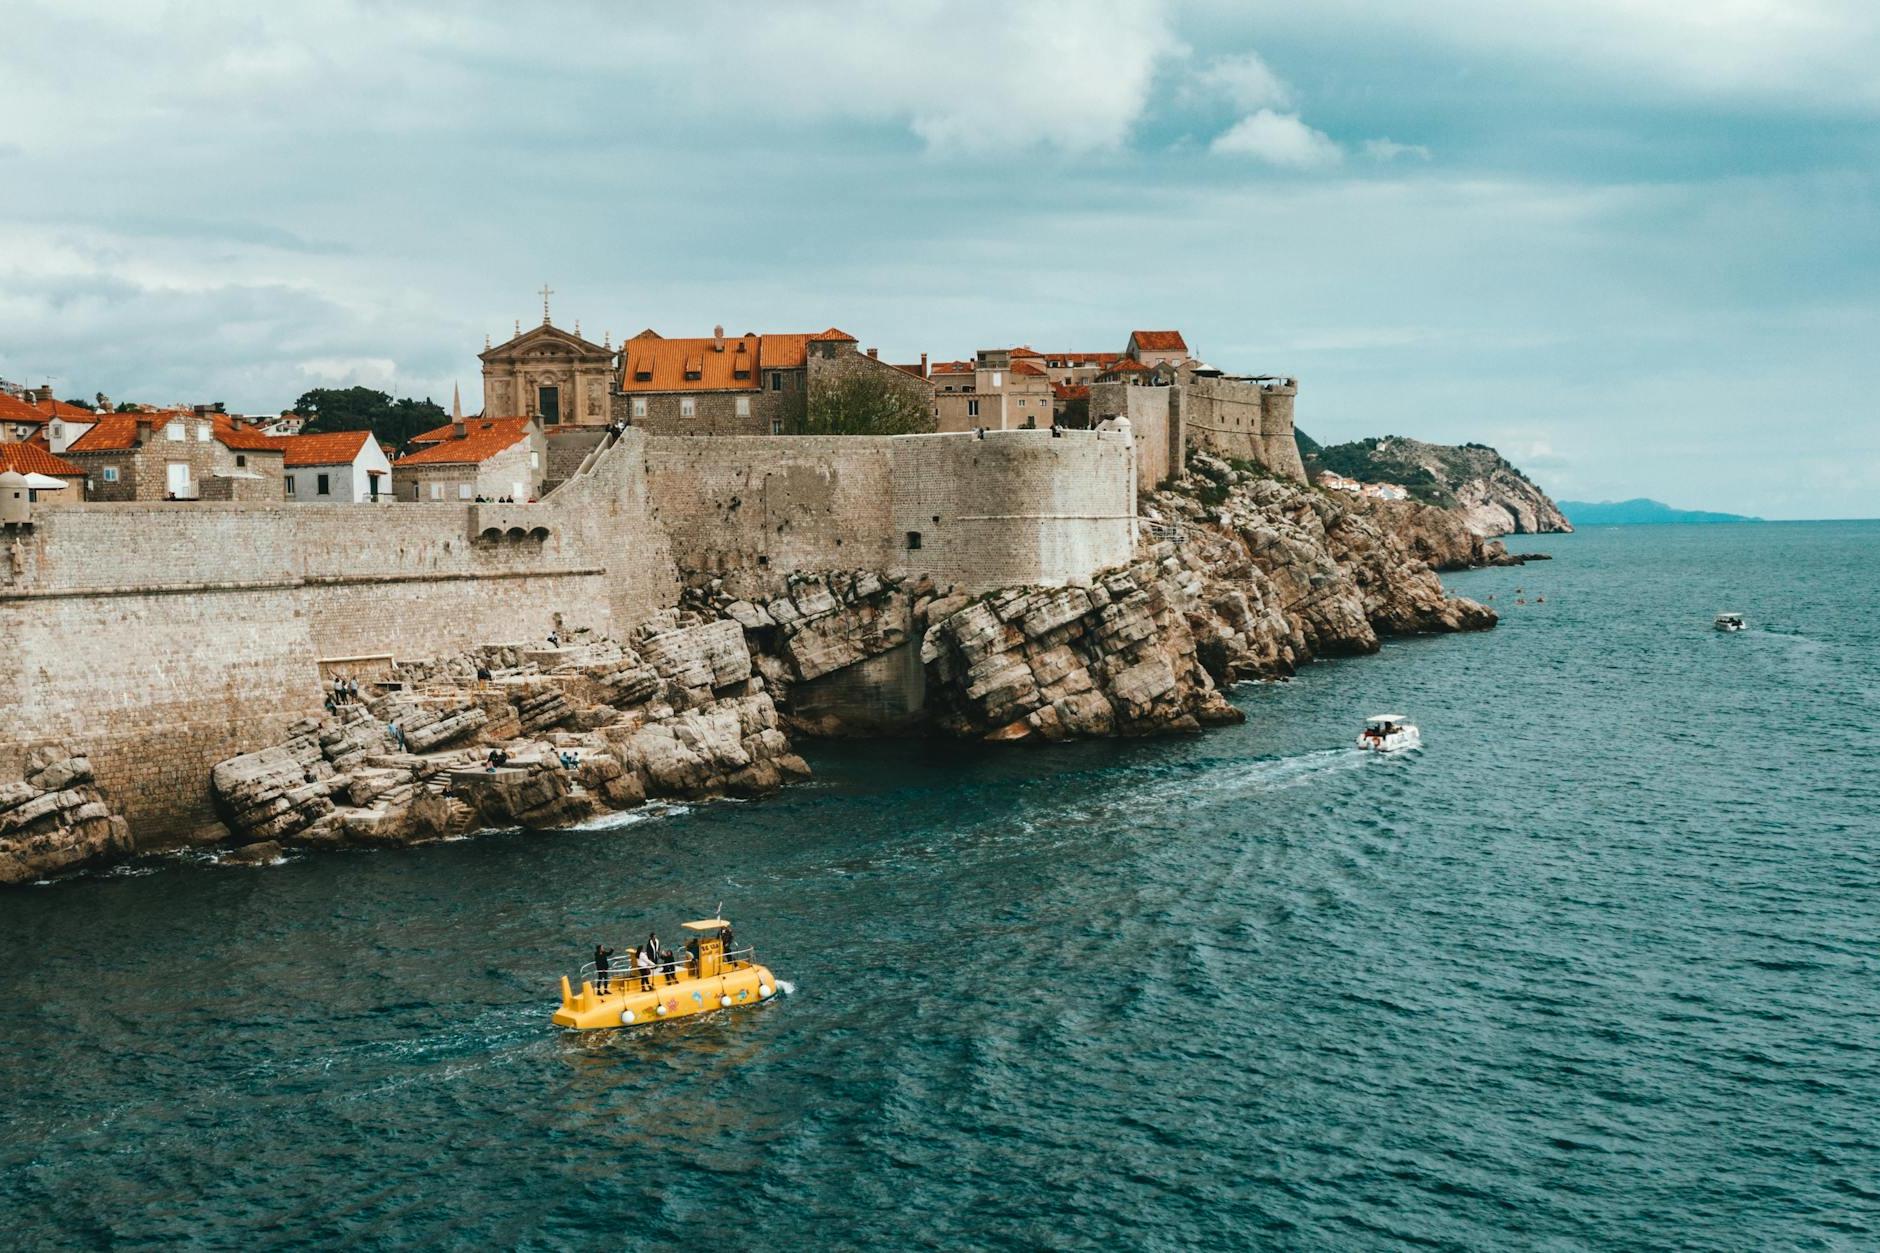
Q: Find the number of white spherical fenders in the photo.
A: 4